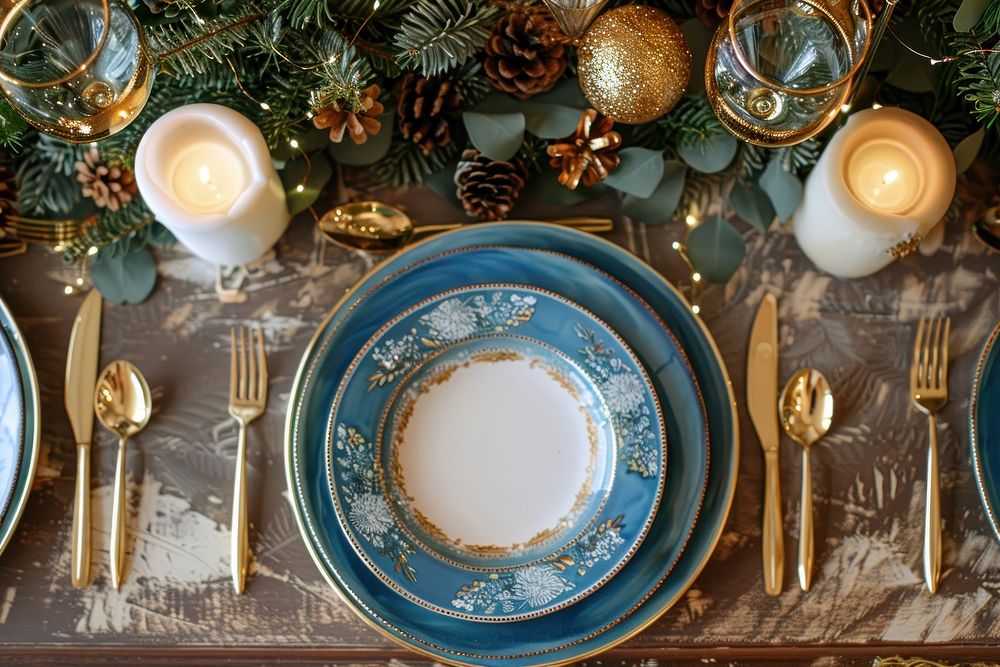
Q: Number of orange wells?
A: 0